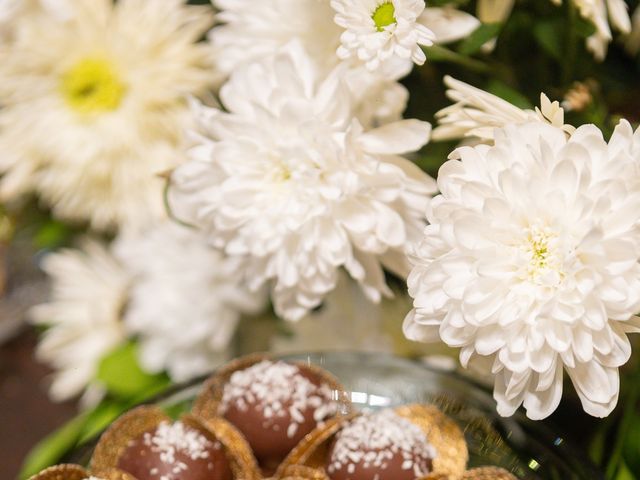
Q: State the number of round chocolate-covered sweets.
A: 3